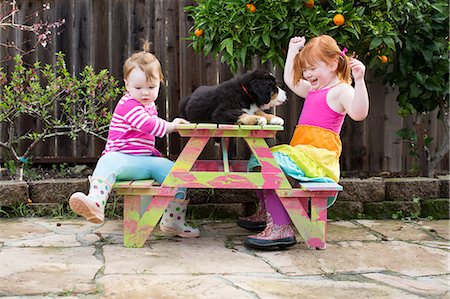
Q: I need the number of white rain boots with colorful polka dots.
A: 2